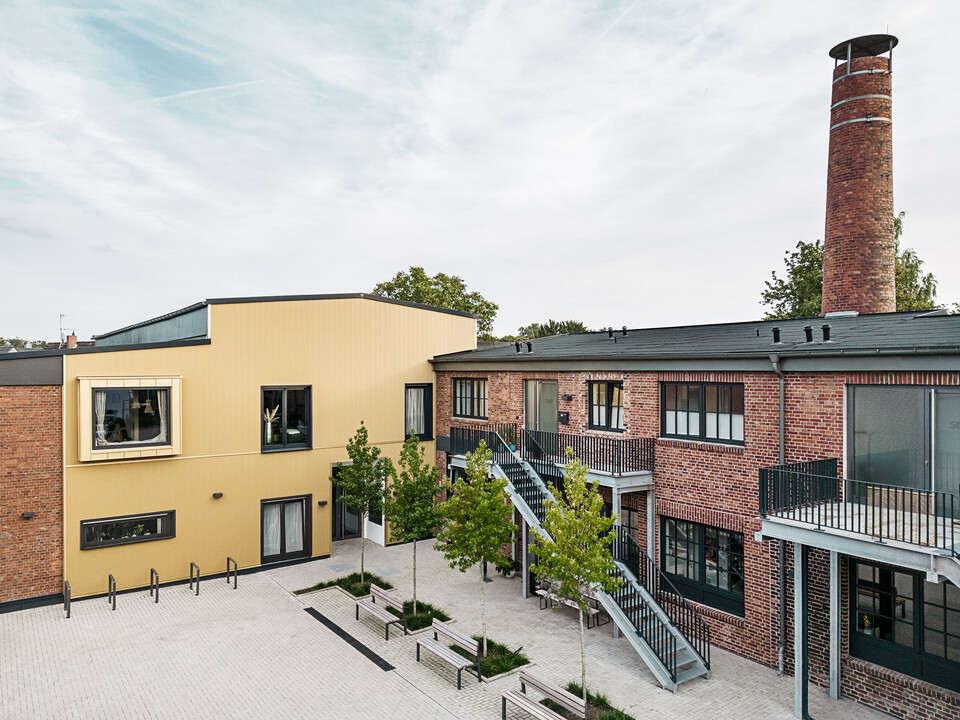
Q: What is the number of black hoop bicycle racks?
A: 5